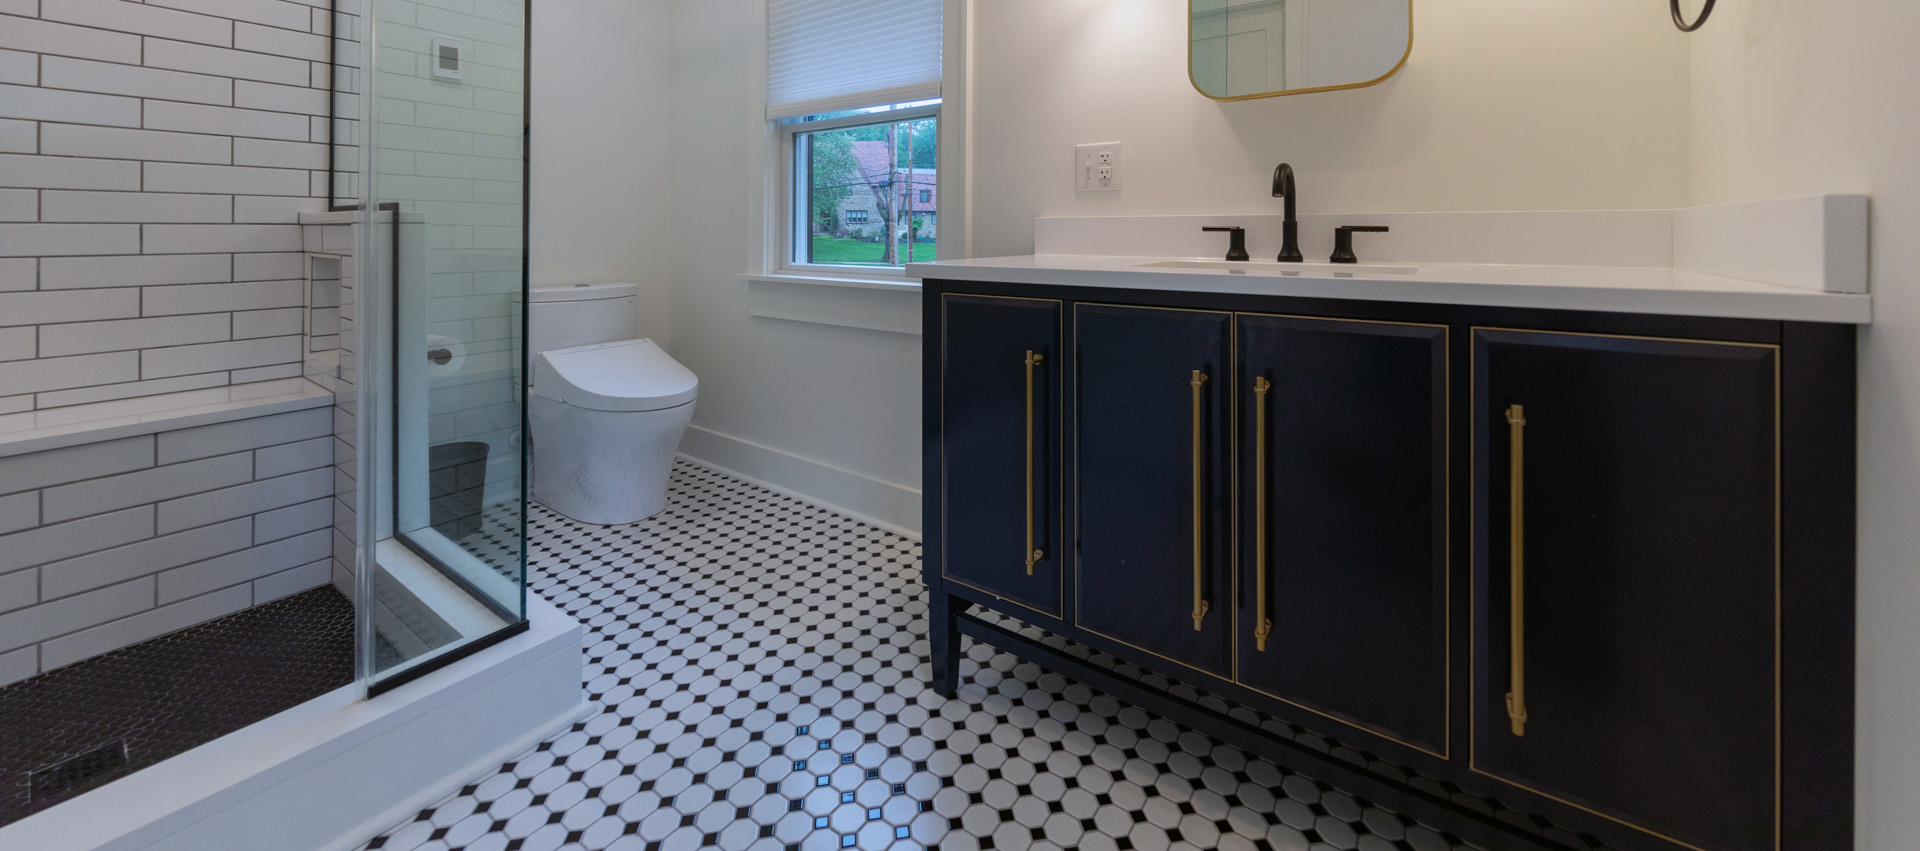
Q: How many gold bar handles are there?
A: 4